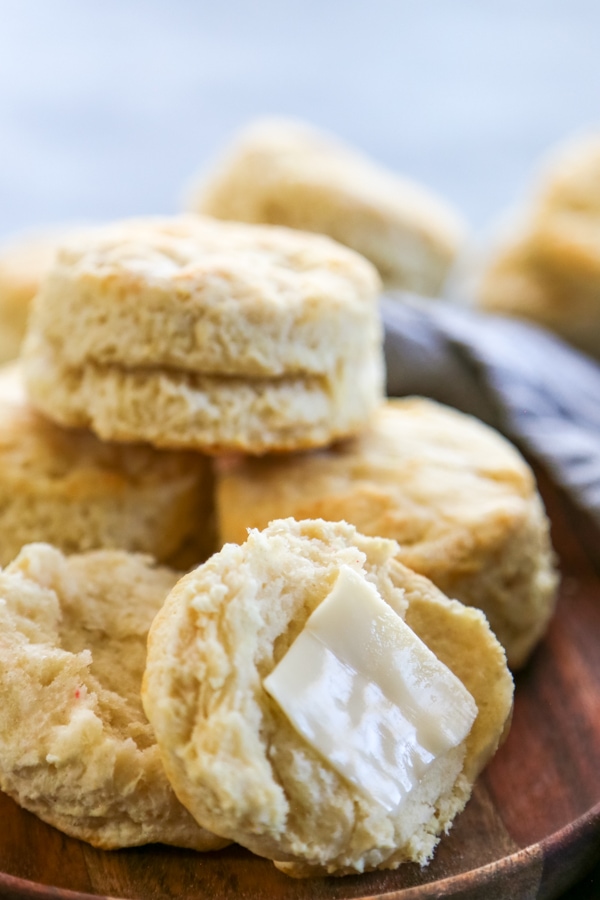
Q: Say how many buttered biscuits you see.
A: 1